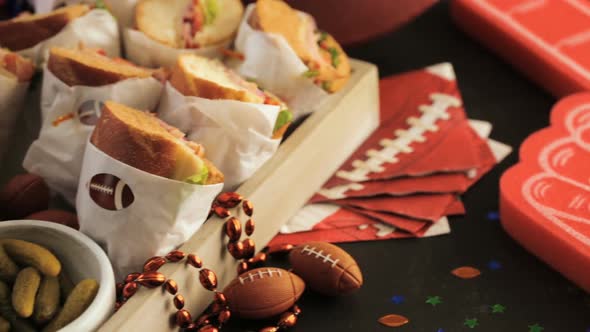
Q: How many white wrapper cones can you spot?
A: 7